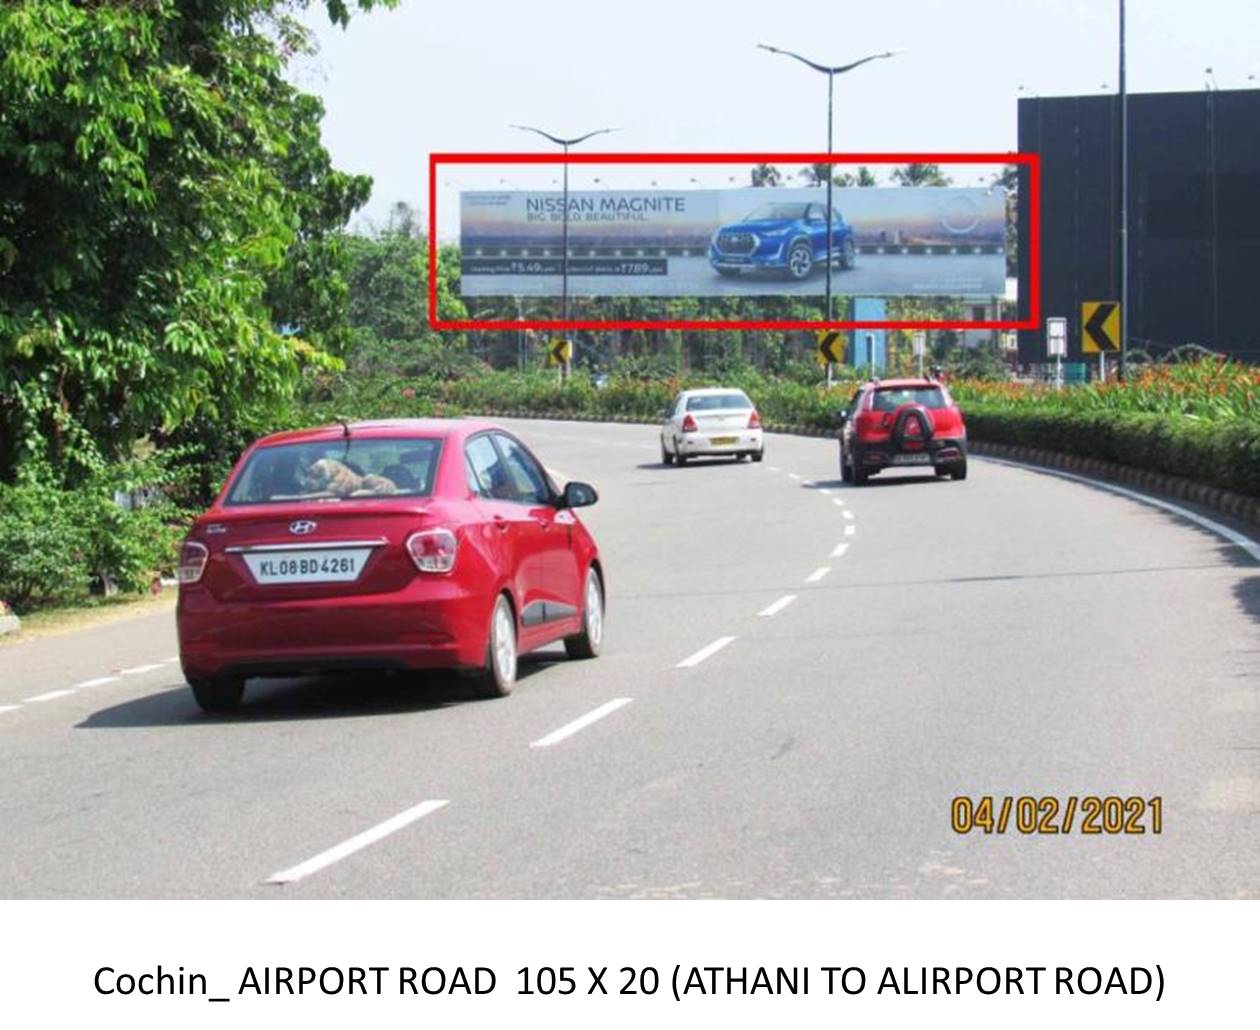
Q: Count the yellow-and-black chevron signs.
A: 3